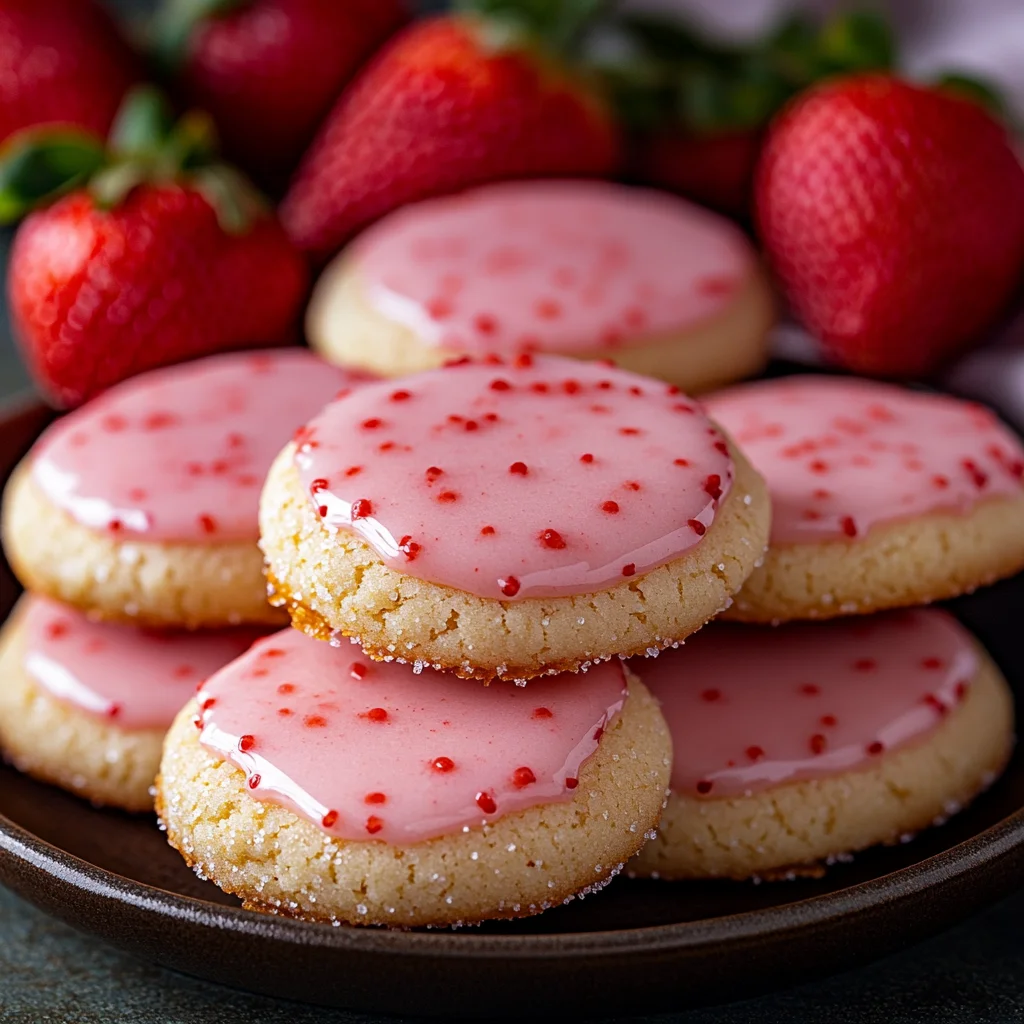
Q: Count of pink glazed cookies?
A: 7